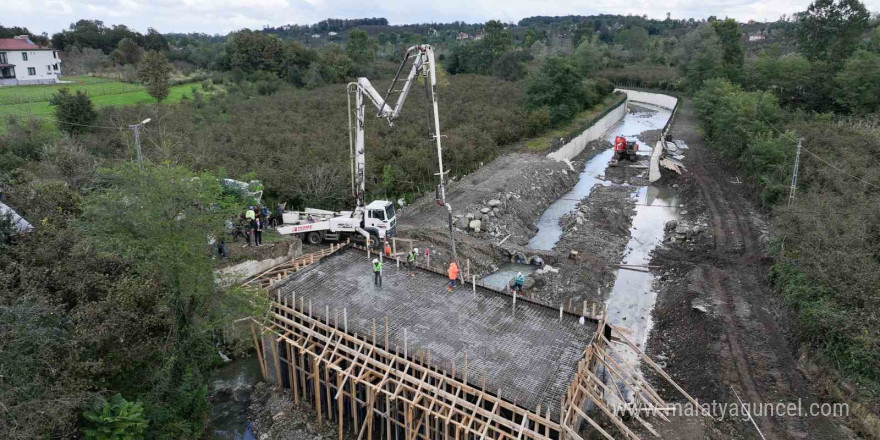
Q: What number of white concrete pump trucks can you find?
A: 1